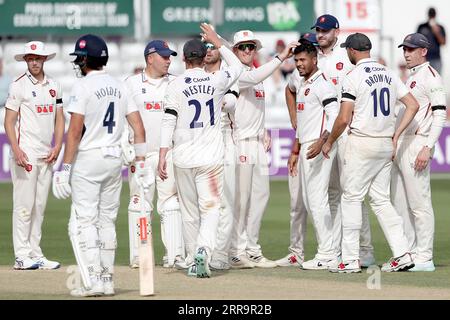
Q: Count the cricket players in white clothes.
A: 11